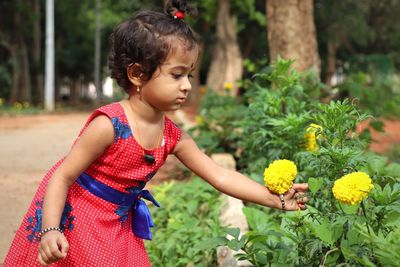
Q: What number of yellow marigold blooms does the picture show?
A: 3